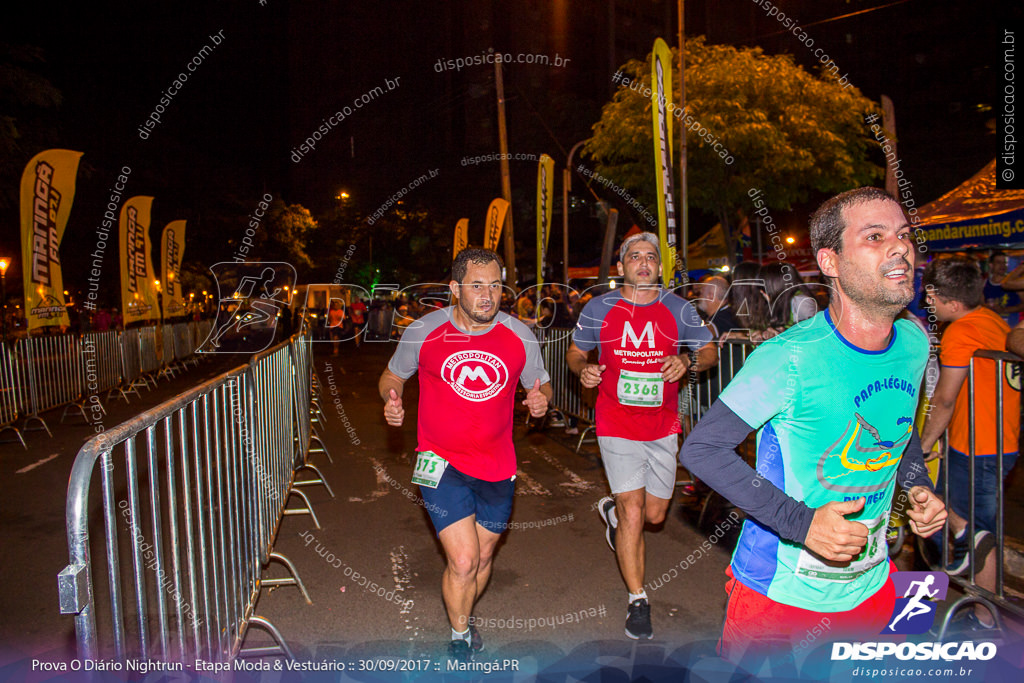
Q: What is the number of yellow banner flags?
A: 7